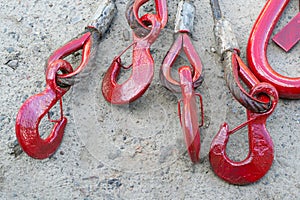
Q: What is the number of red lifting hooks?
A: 4